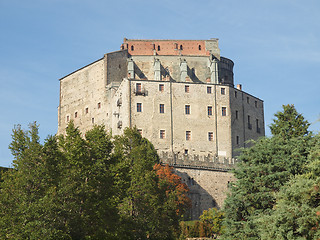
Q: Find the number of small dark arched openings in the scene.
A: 4